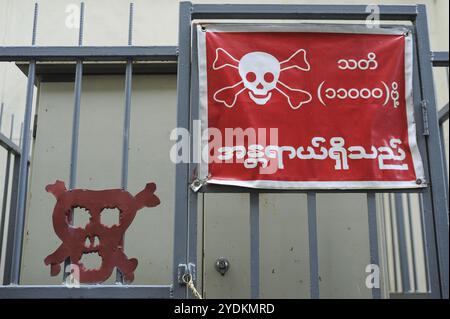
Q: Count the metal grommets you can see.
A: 4